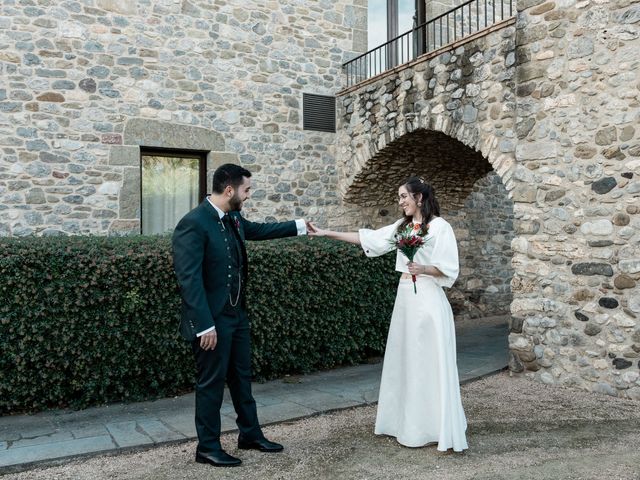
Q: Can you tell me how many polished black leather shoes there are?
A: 2